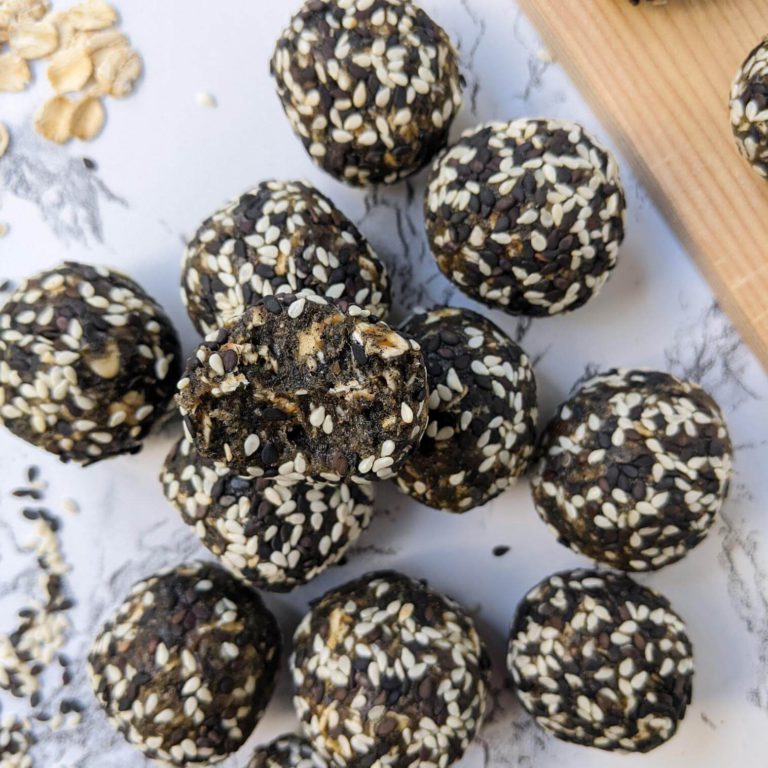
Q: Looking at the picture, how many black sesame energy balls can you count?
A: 13